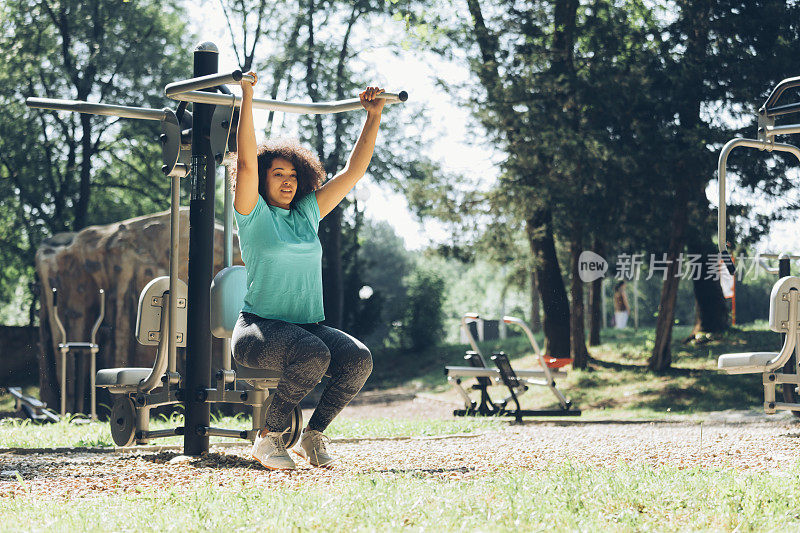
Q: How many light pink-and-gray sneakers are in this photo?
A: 2